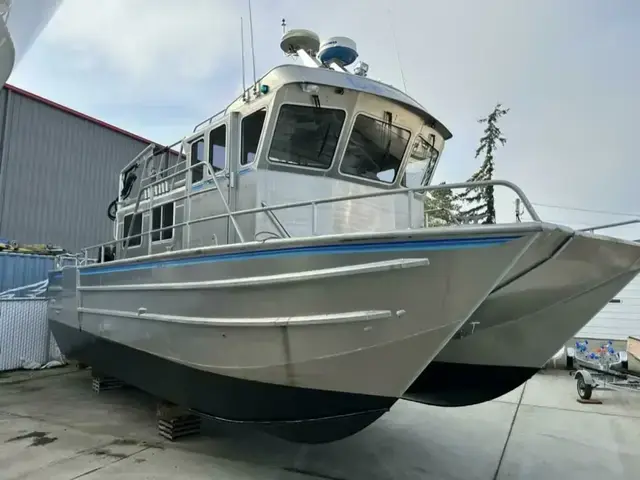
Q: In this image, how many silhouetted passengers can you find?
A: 0